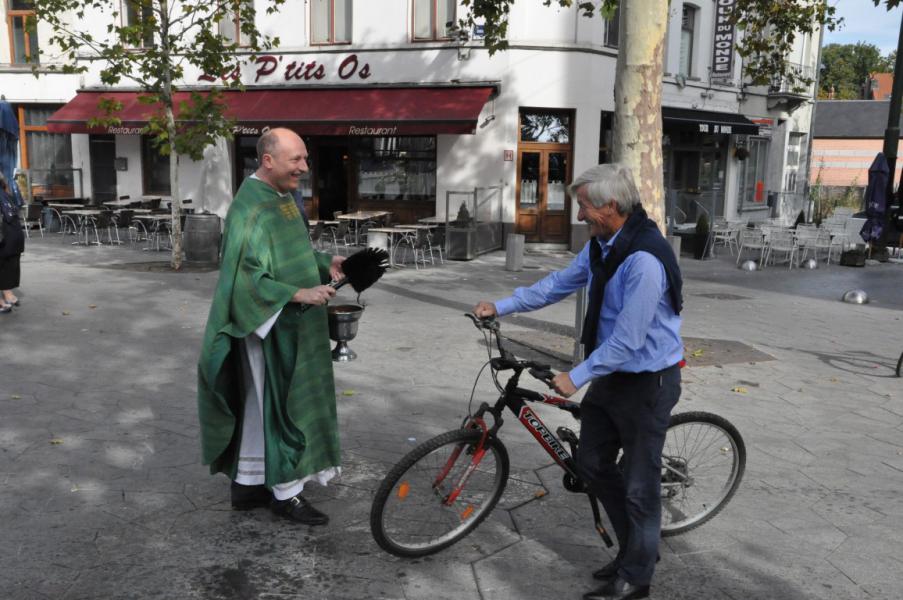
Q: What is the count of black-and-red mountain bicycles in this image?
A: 1